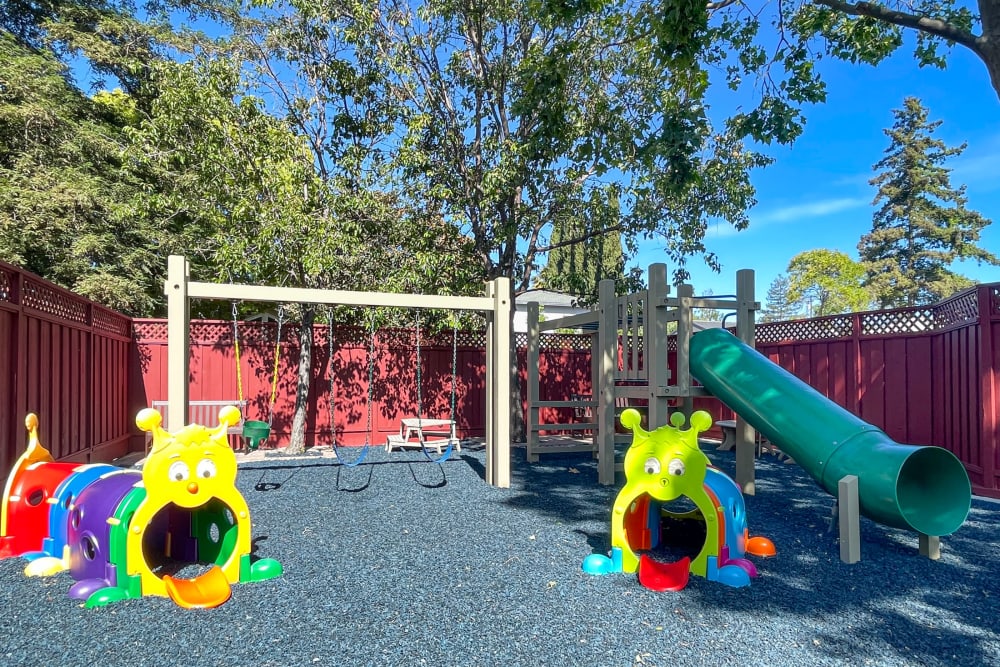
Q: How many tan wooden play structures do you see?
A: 2